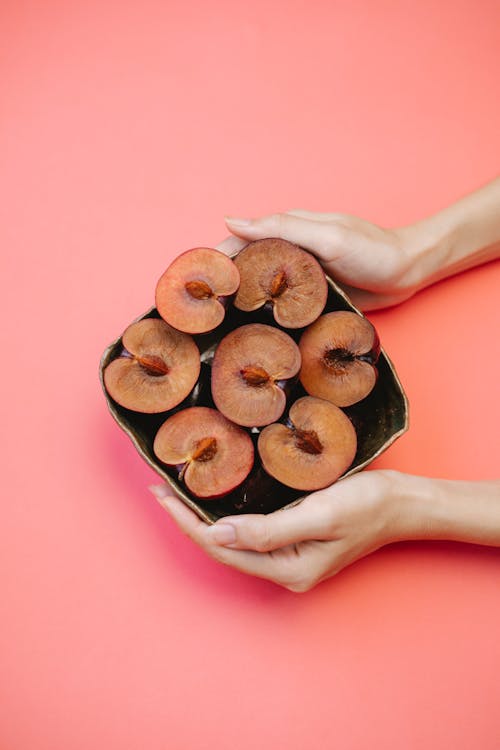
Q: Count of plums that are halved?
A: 7